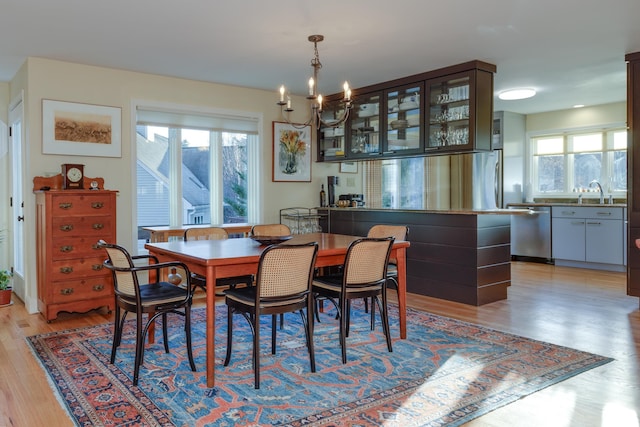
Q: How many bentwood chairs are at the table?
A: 6